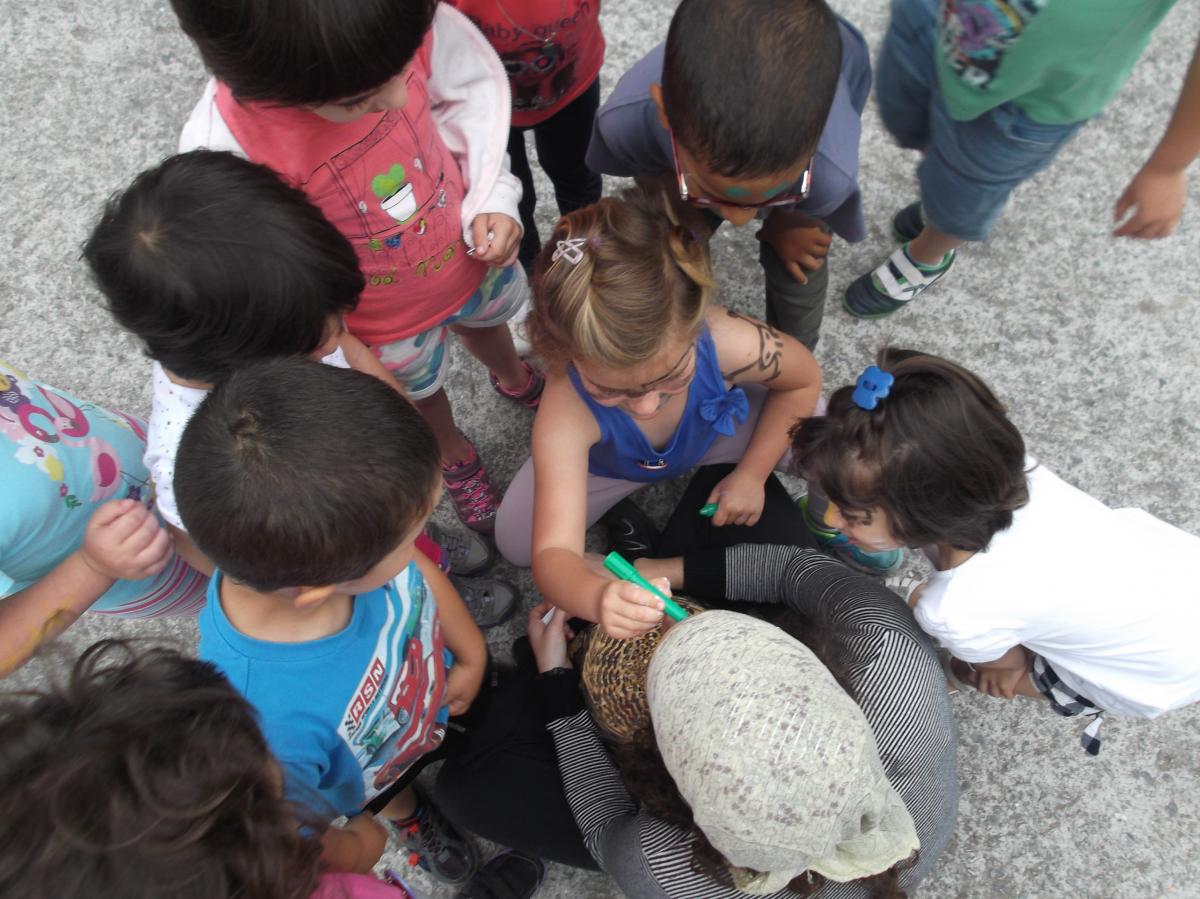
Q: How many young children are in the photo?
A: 10